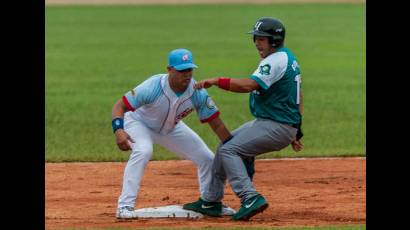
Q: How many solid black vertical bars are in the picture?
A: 2